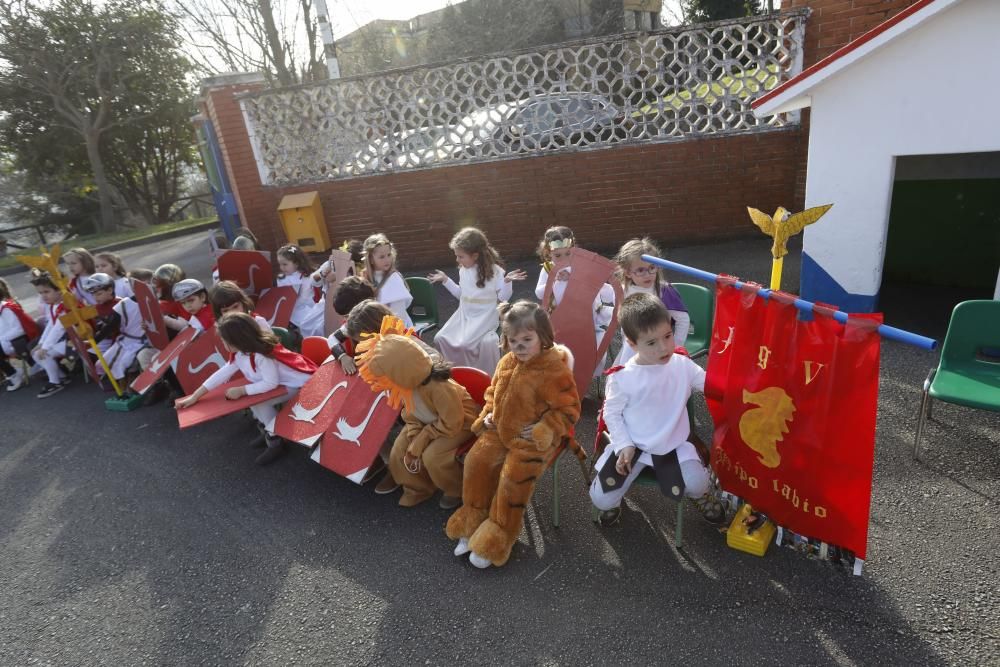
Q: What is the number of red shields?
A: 9